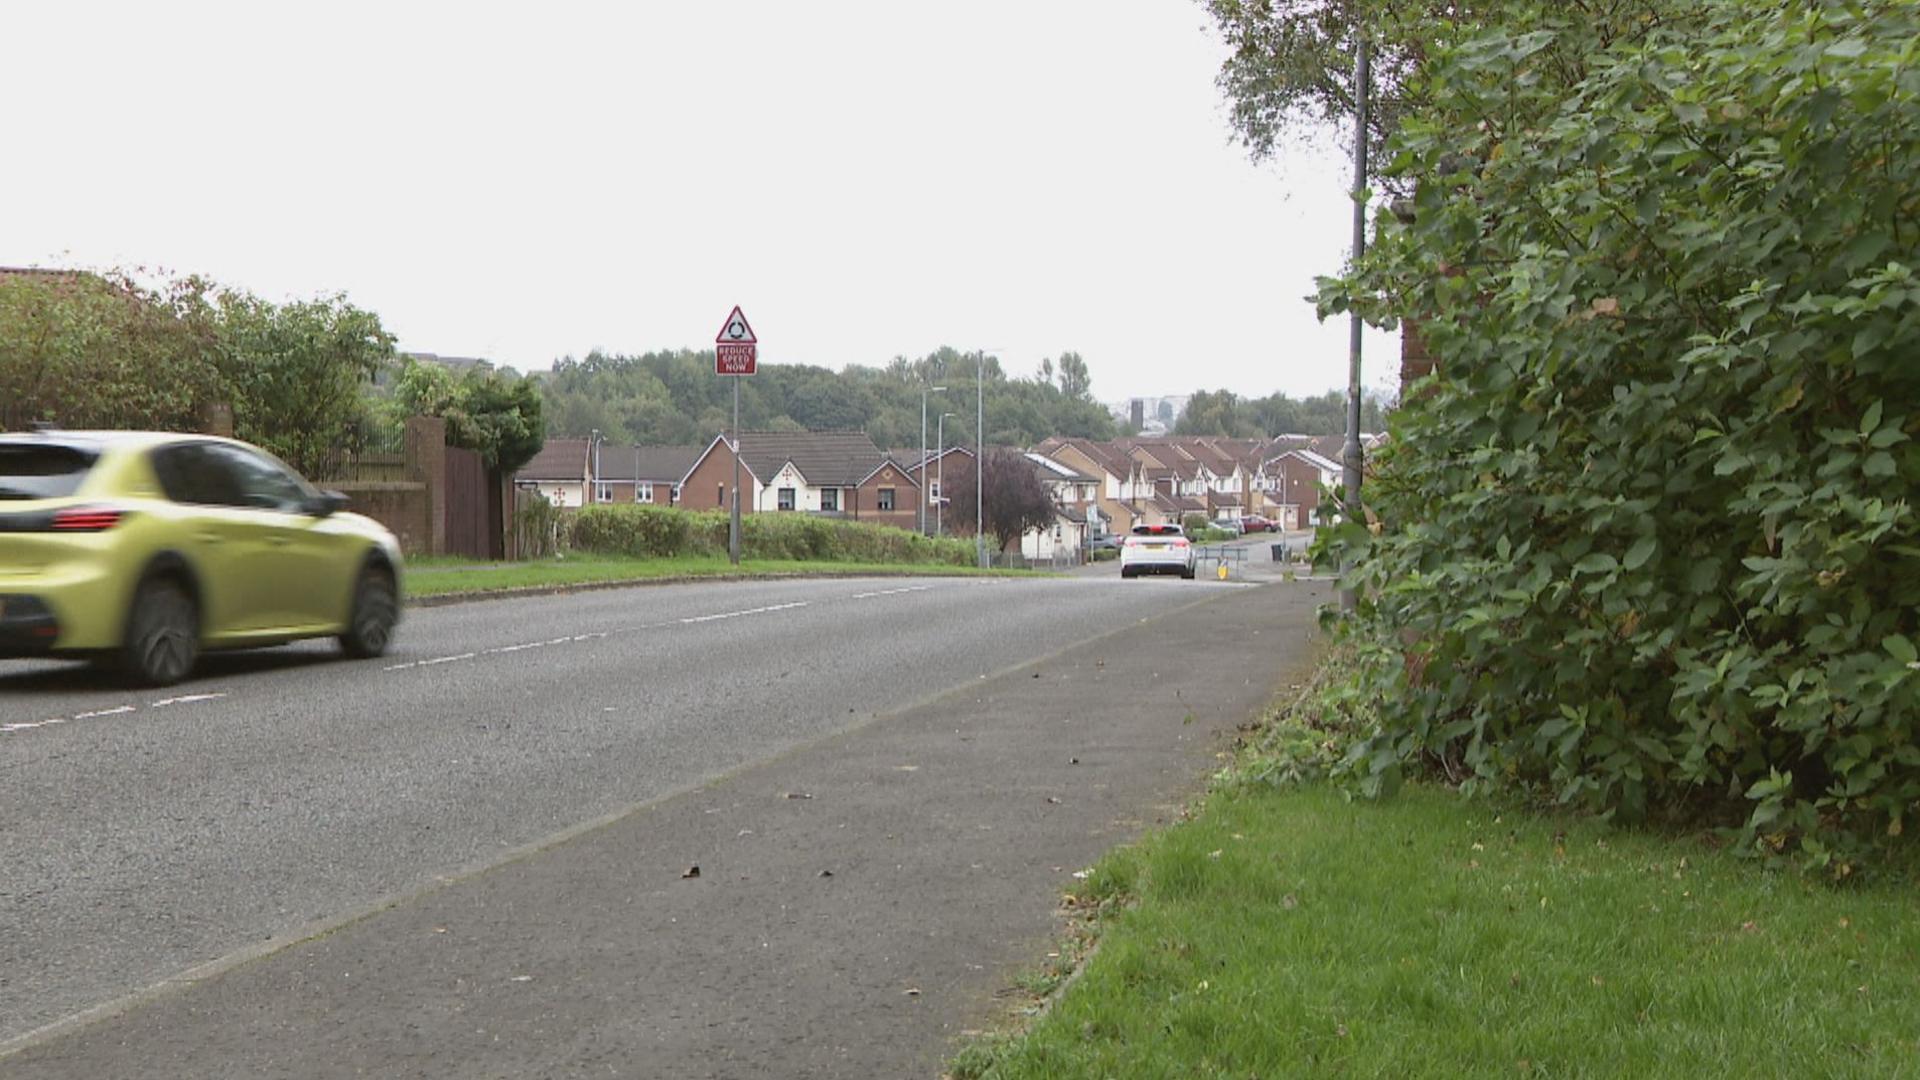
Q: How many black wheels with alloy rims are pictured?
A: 2